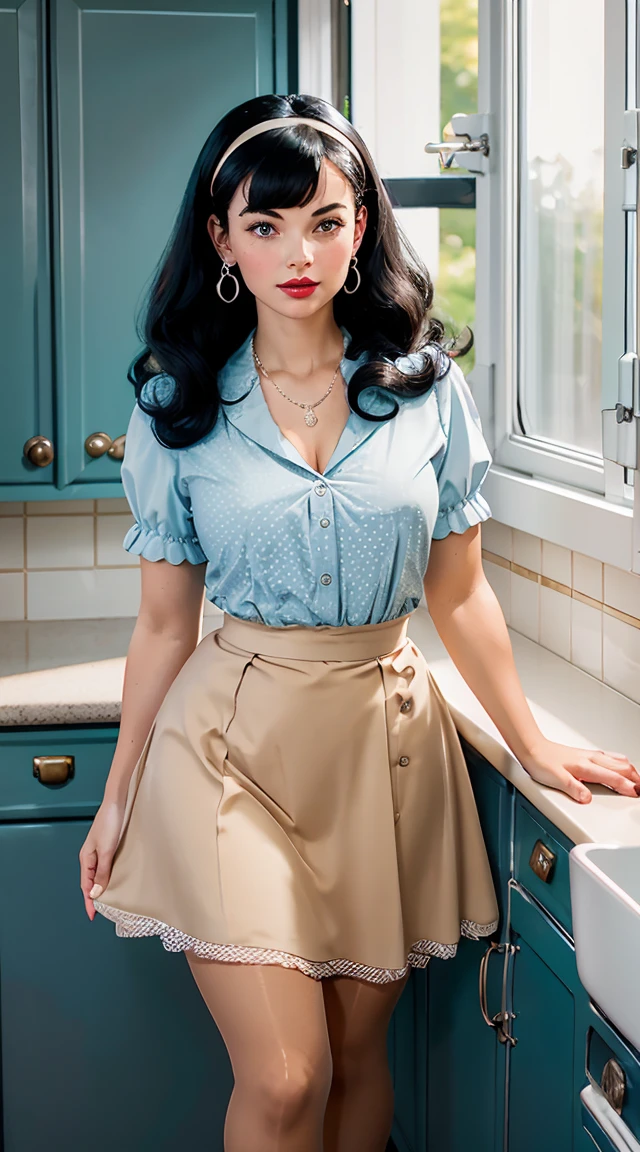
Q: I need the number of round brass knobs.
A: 3